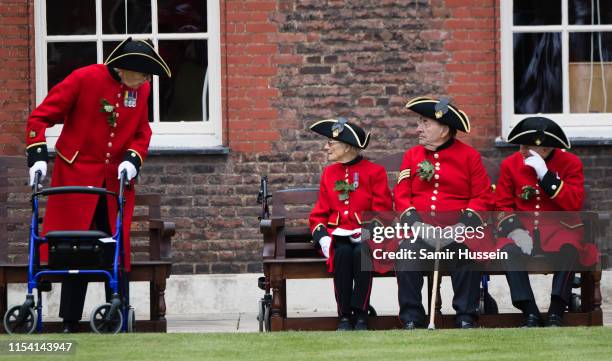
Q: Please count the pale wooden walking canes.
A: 1